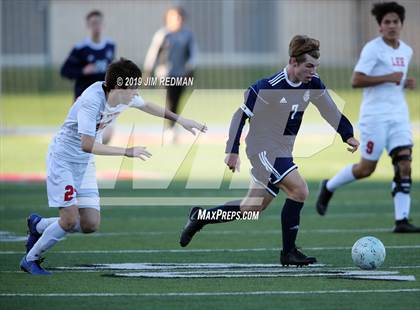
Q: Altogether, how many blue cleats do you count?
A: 2